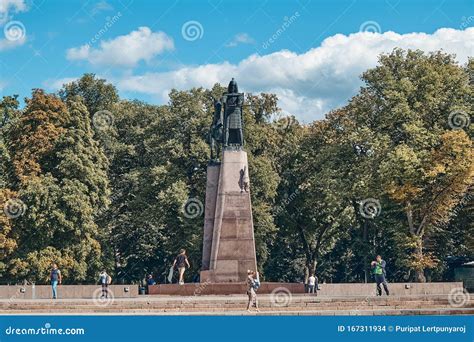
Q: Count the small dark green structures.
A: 1